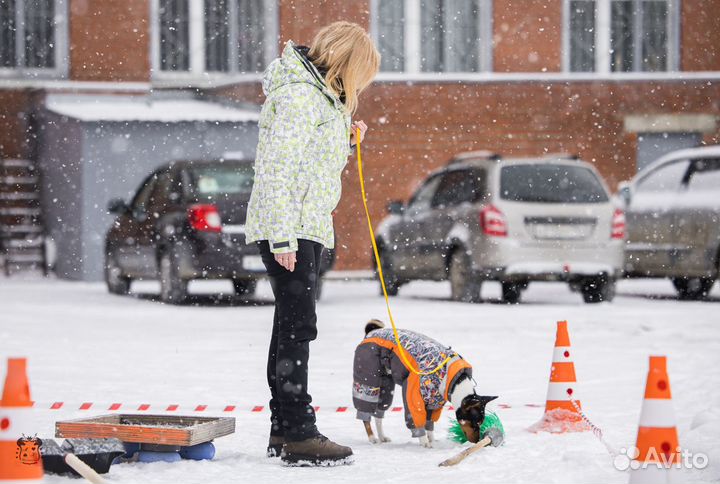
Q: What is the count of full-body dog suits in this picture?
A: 1